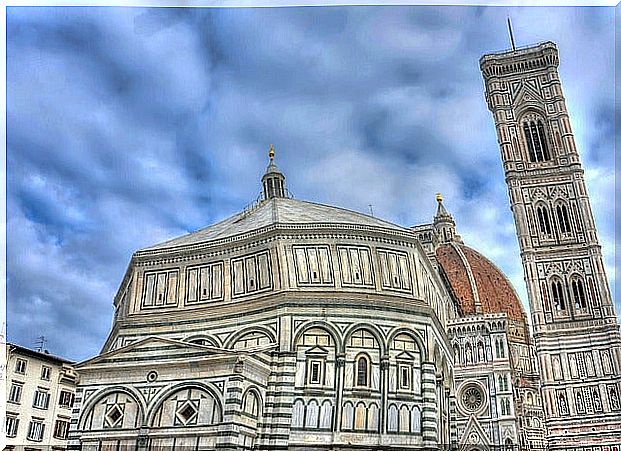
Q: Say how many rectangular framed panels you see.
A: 6